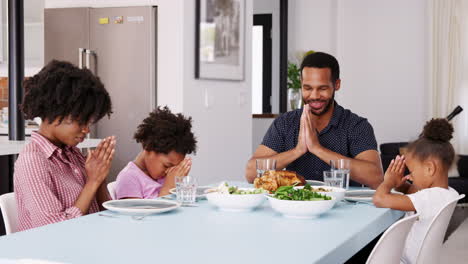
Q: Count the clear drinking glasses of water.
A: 4